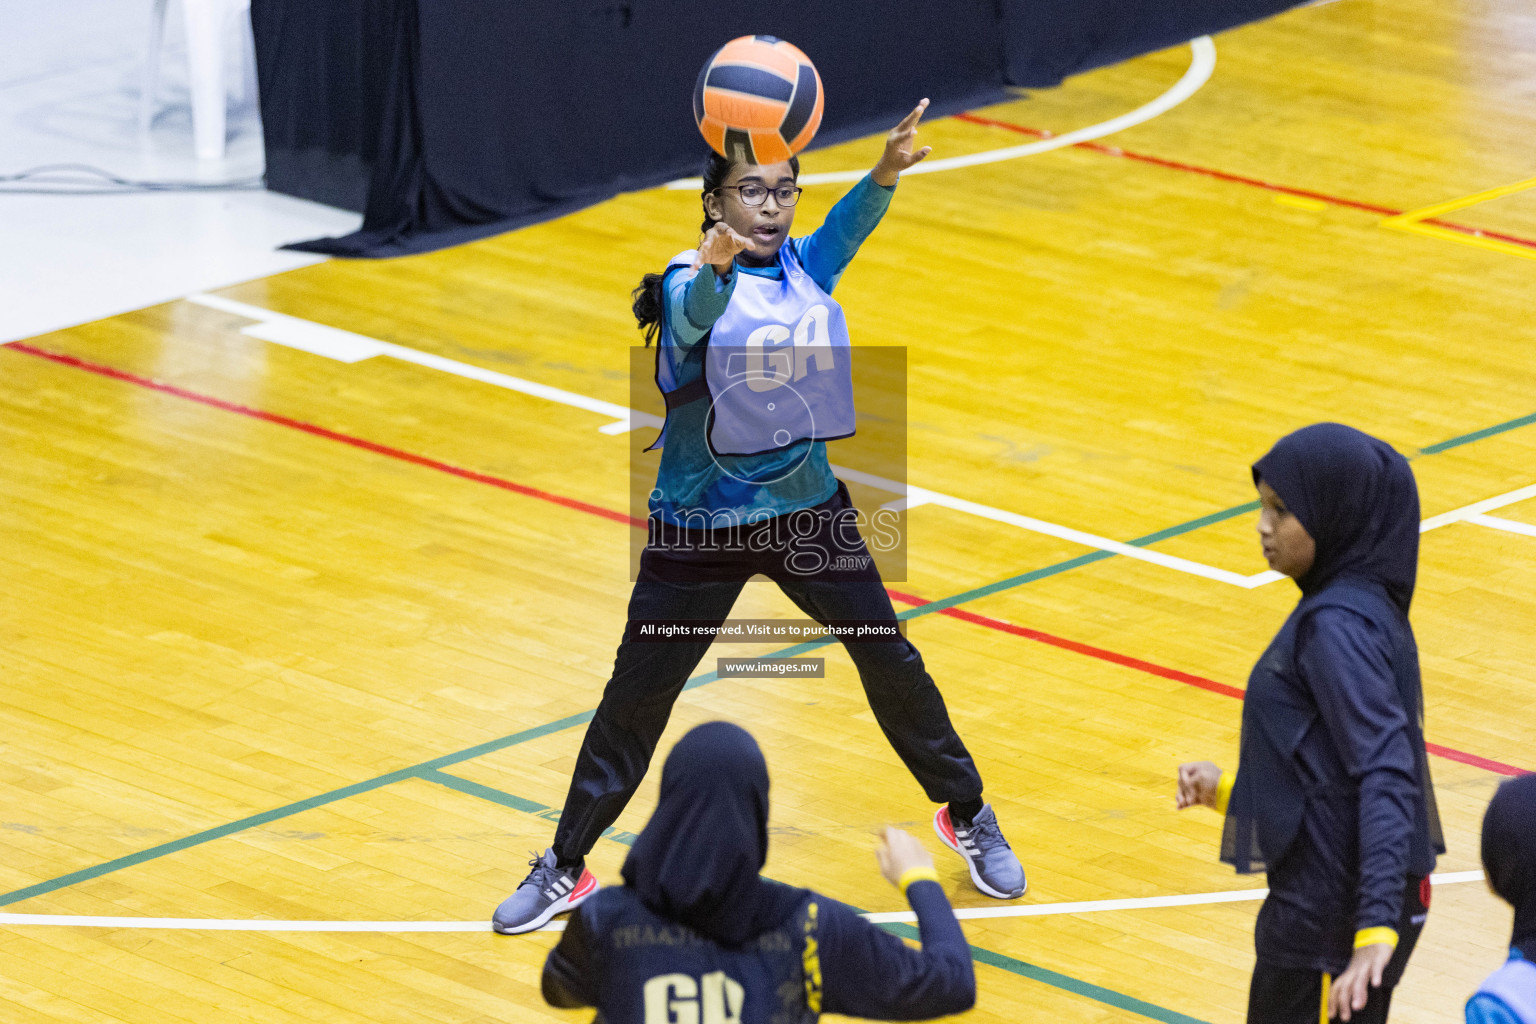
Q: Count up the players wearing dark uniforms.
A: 2